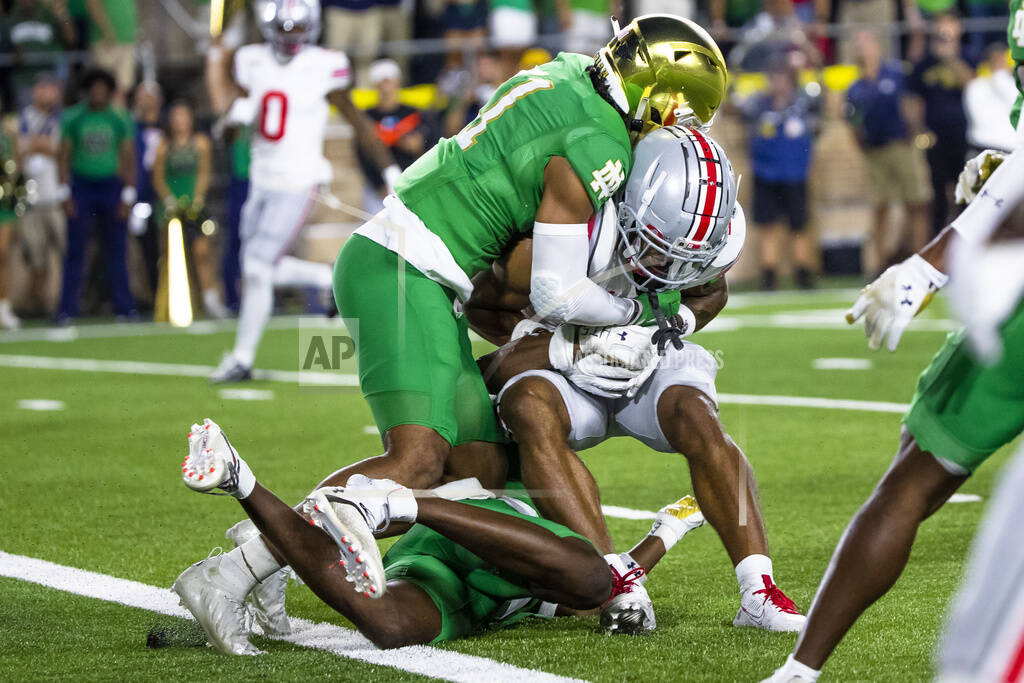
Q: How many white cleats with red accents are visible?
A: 4